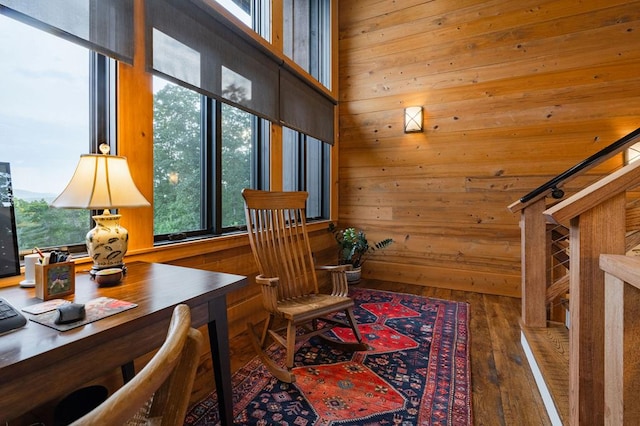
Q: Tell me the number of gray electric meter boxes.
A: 0